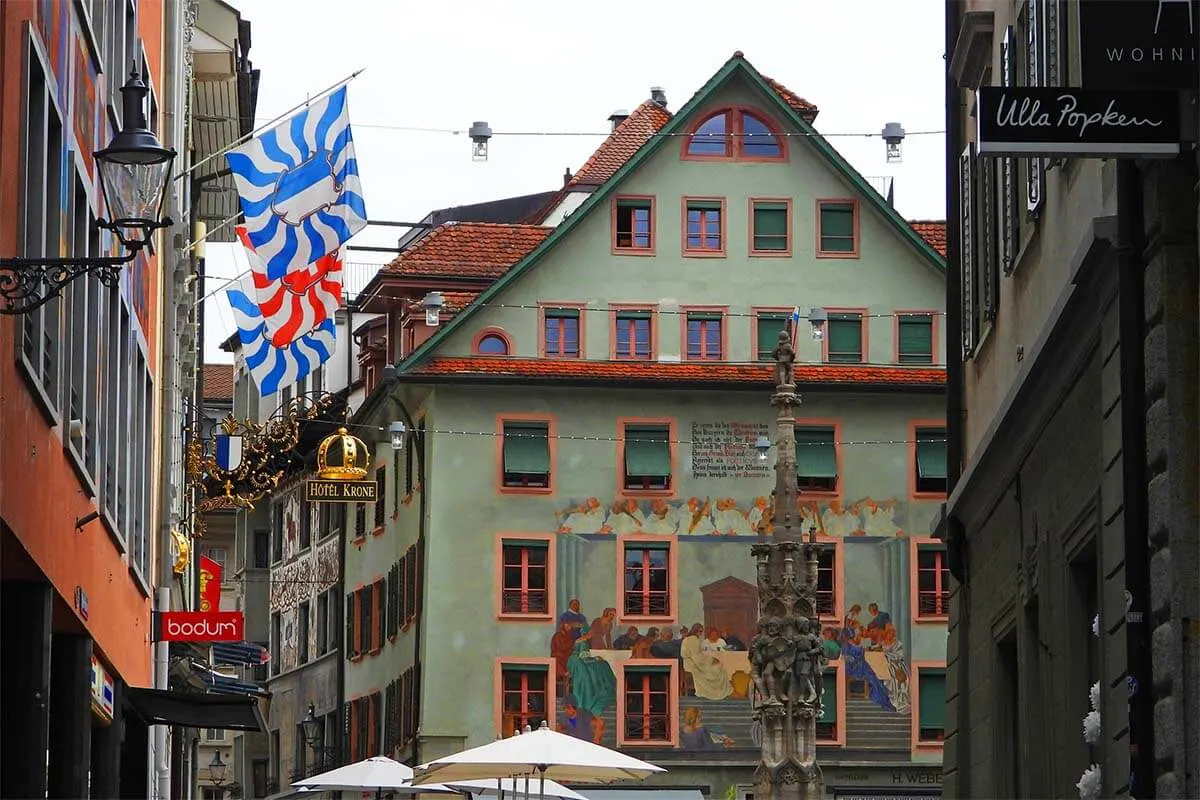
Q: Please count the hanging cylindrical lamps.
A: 6